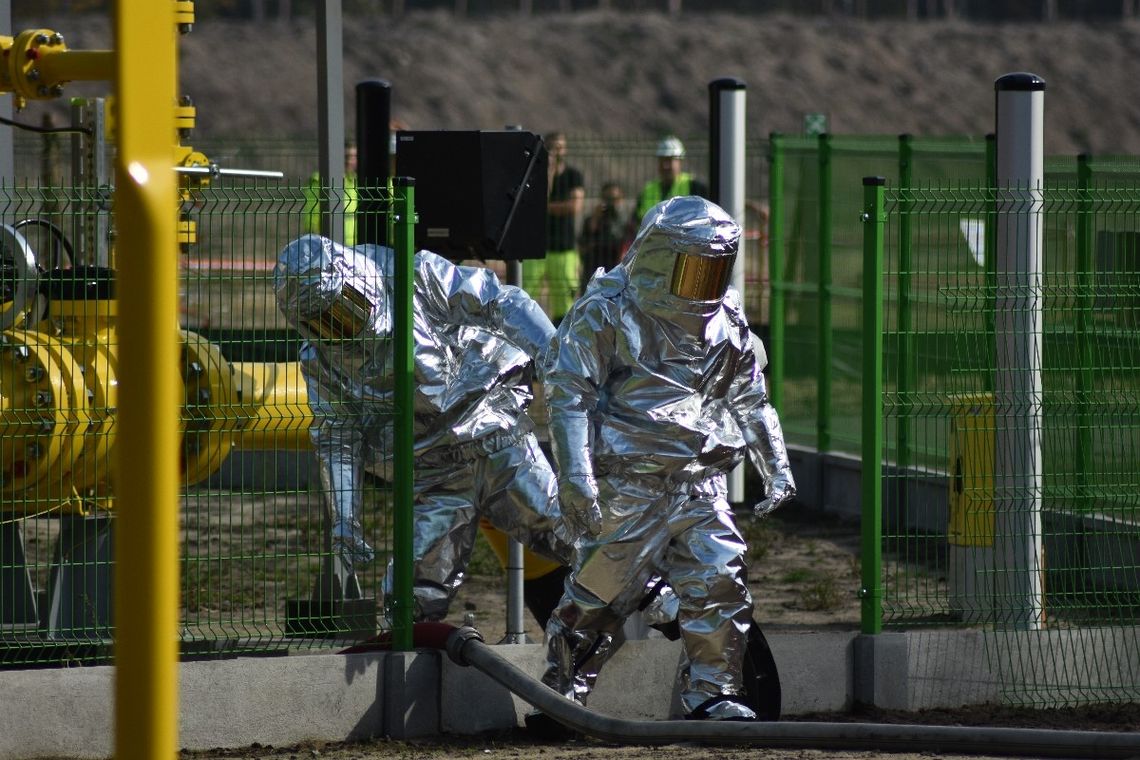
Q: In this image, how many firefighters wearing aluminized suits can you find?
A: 2